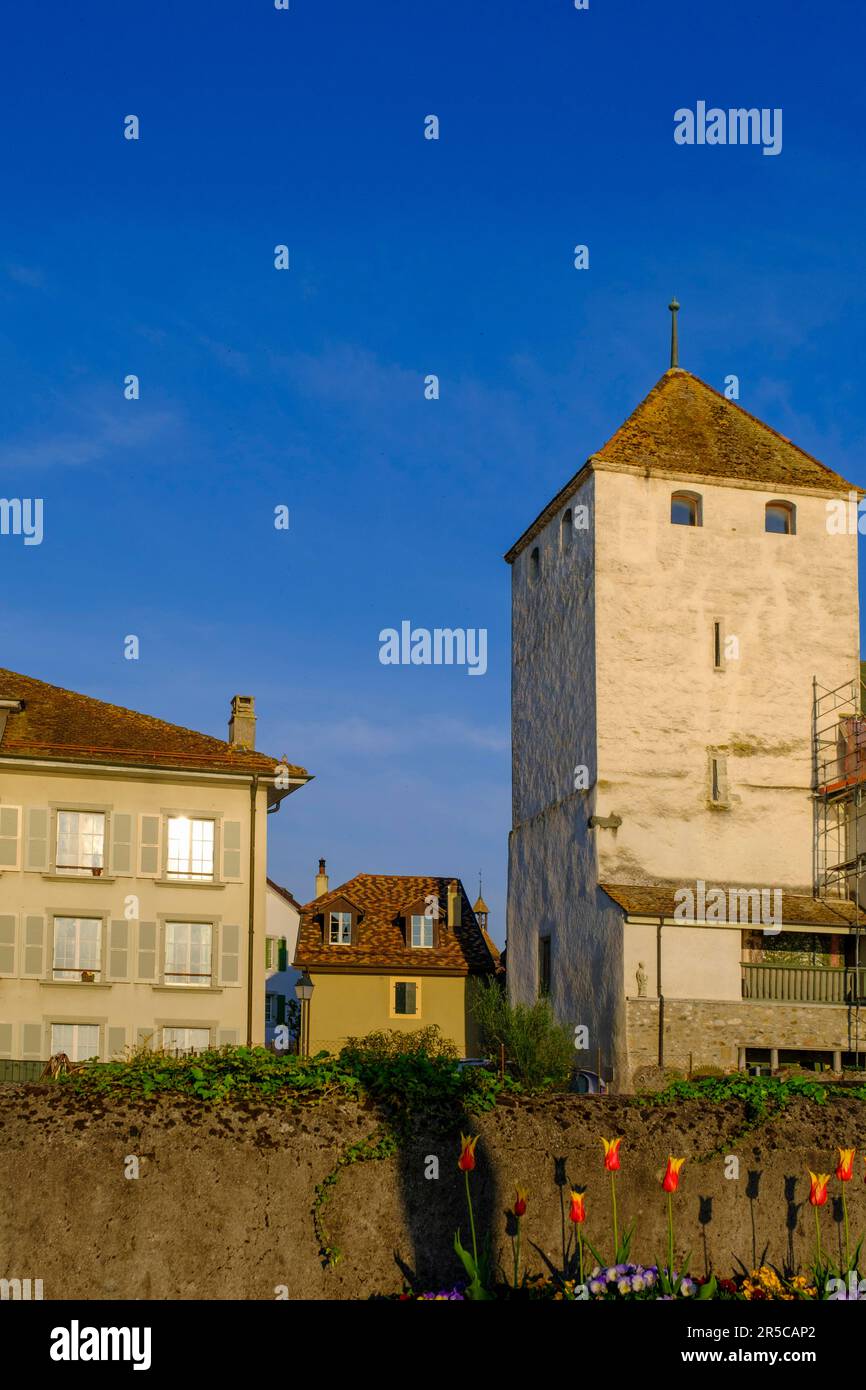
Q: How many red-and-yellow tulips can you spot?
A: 7